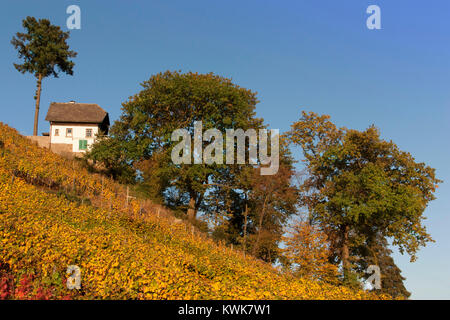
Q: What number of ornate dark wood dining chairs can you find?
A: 0